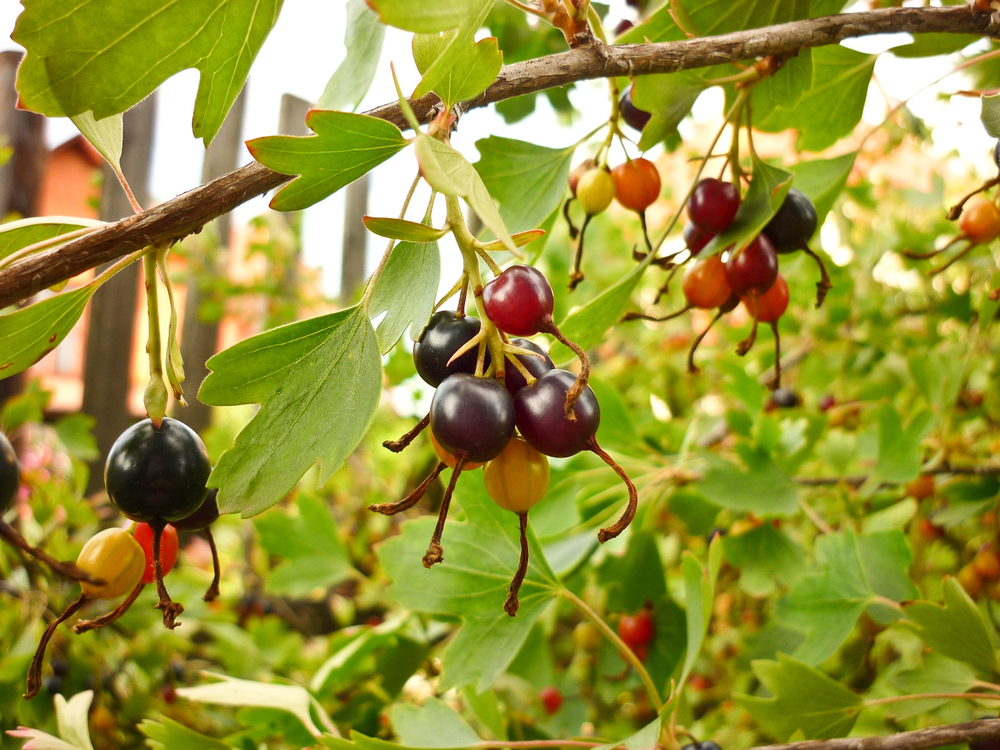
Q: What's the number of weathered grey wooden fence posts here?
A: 5